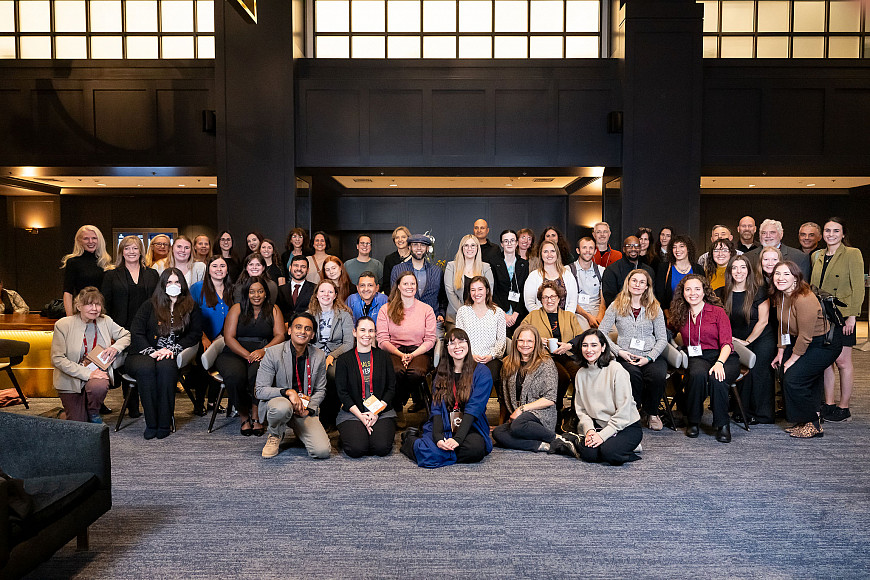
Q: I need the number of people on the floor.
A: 5